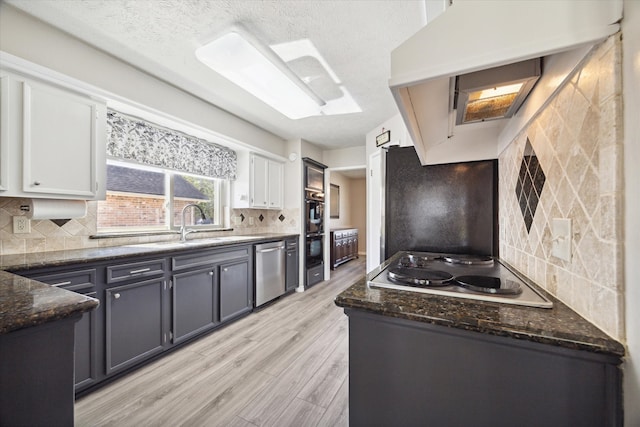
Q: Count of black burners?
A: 4